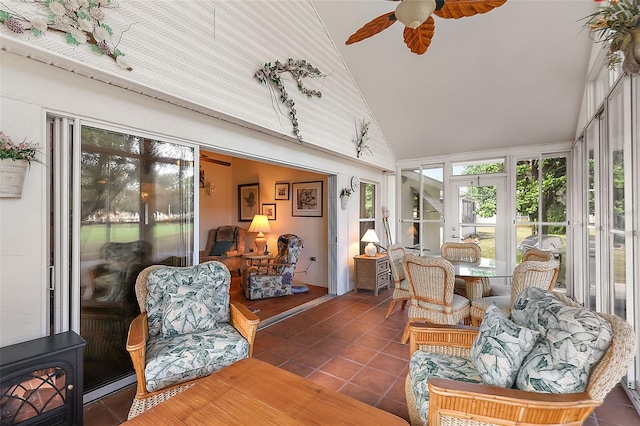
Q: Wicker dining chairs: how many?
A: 5